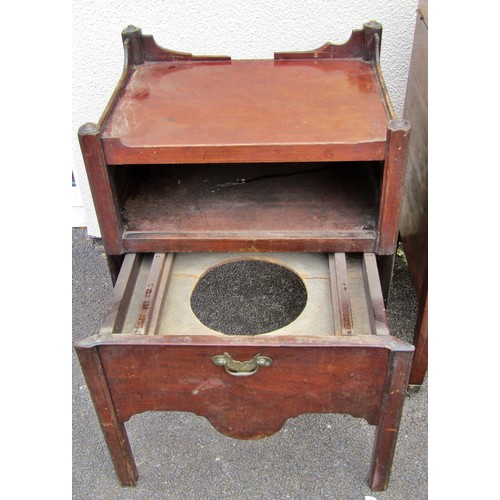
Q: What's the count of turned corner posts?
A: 4